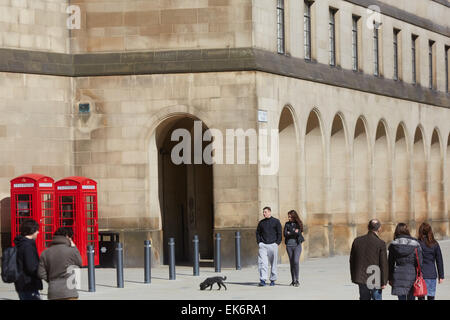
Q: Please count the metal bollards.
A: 7